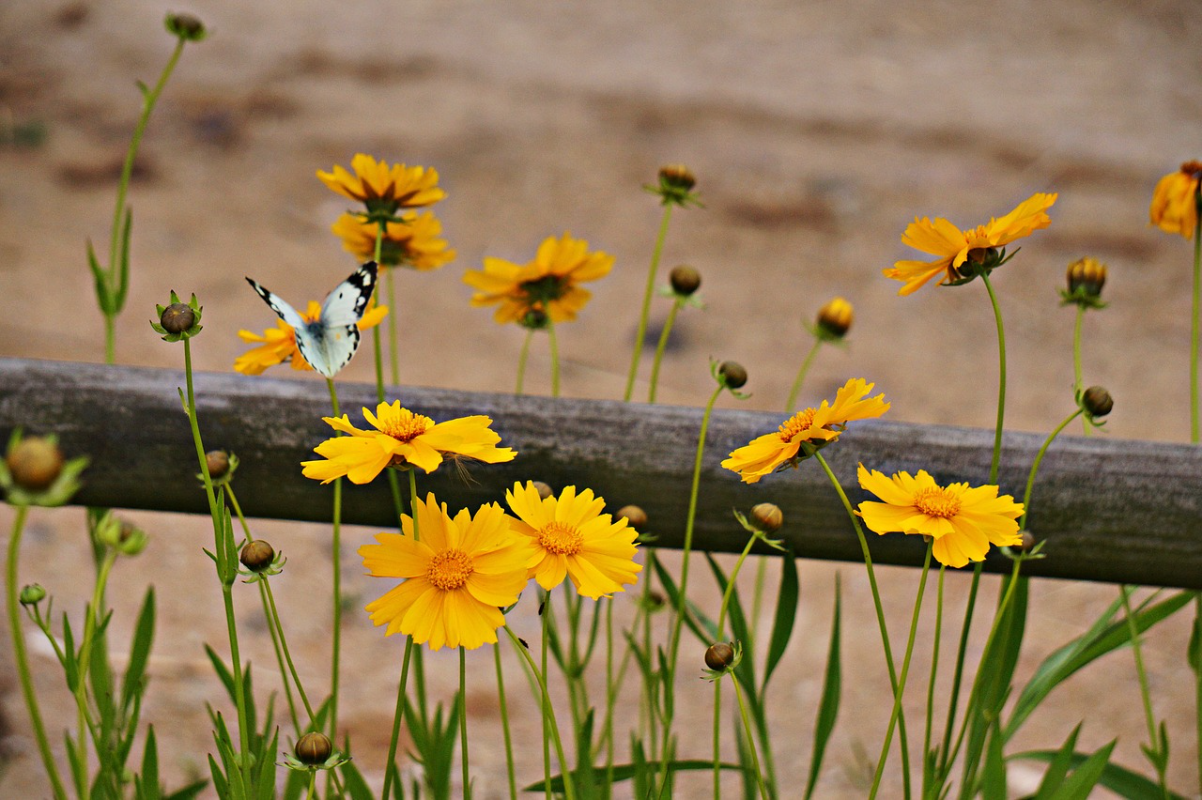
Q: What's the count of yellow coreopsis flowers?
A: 11